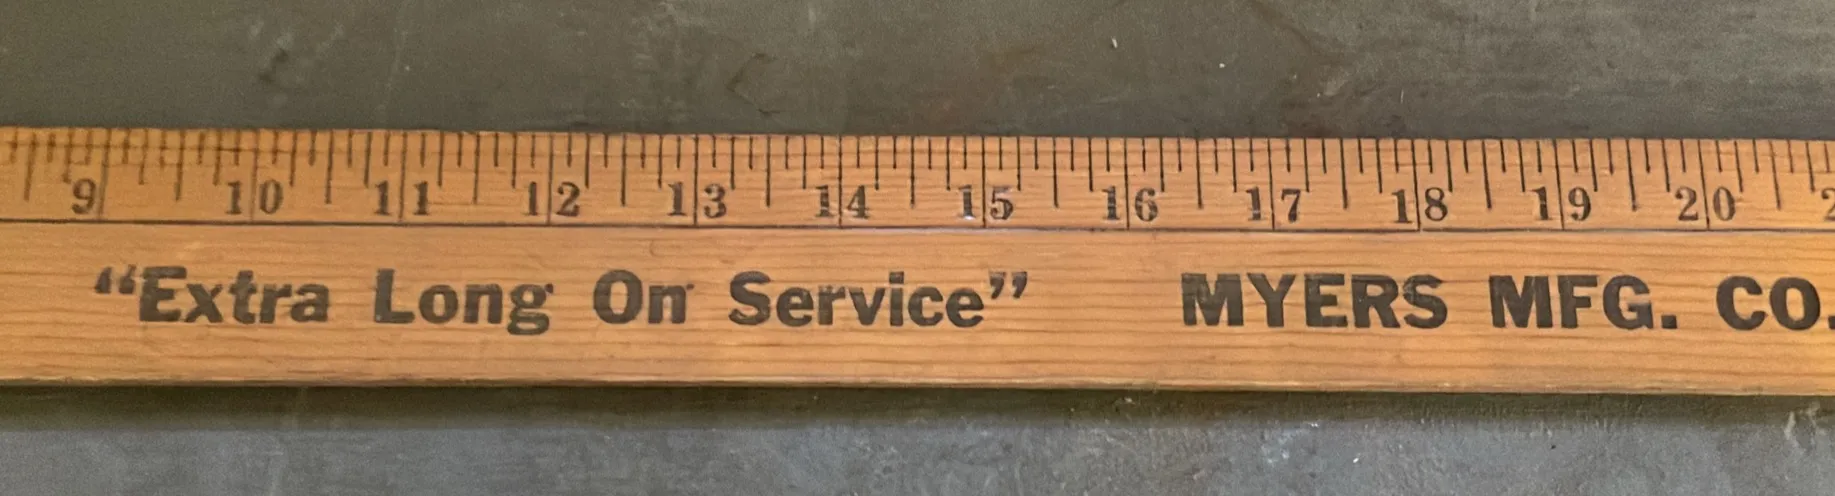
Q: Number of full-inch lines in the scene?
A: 12